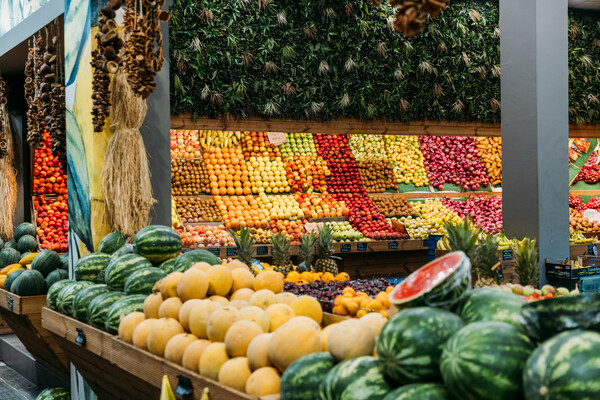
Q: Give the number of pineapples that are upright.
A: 7